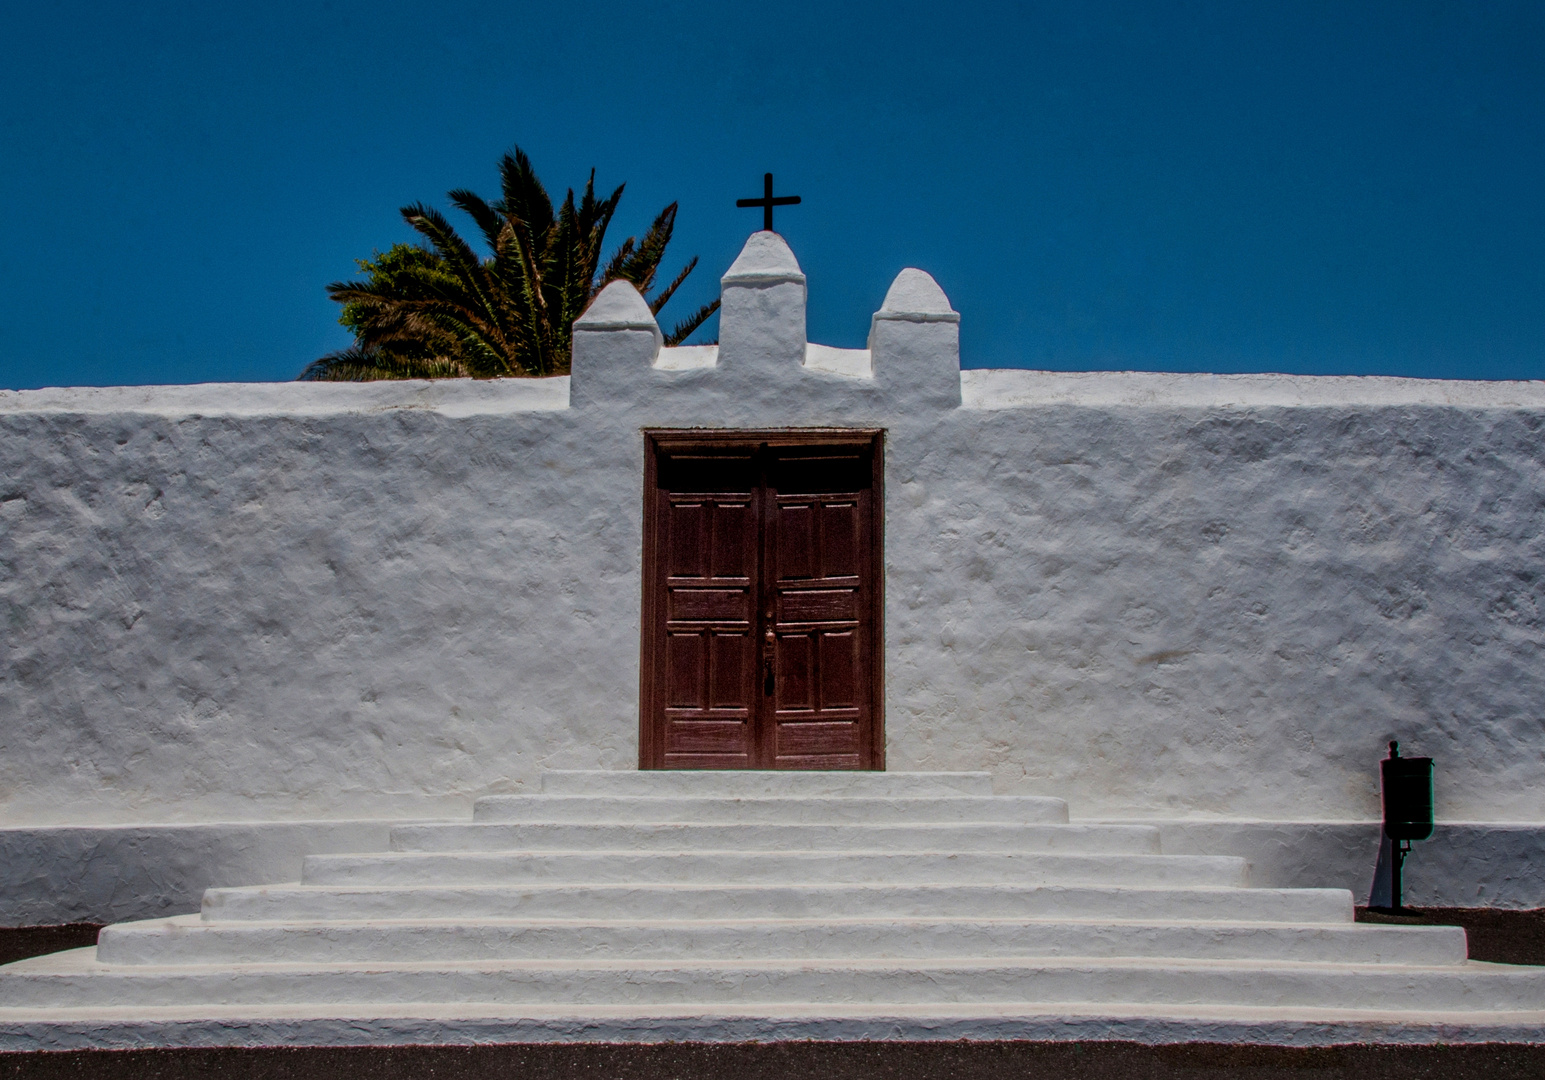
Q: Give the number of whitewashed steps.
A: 8